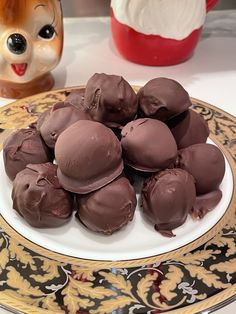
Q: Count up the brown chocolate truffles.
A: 12